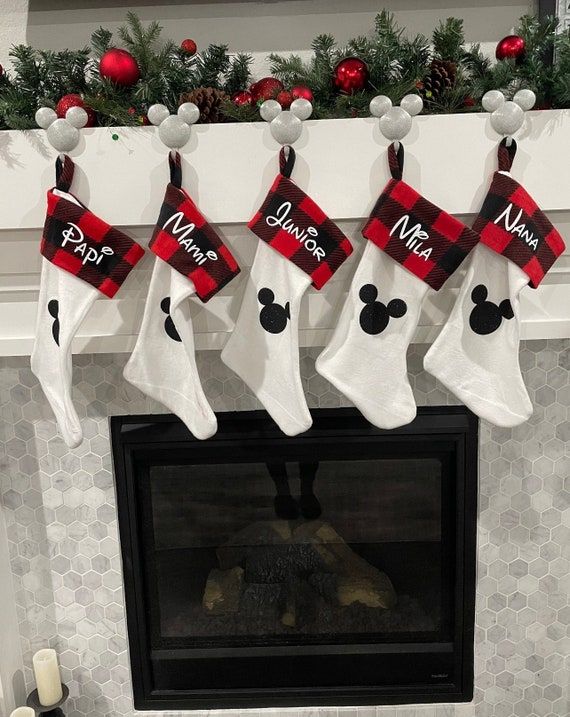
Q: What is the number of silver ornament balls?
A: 15